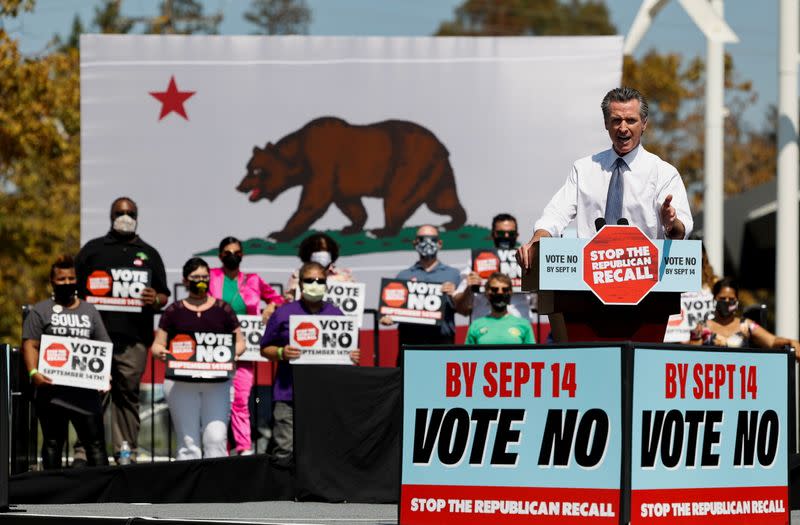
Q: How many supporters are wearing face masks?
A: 10